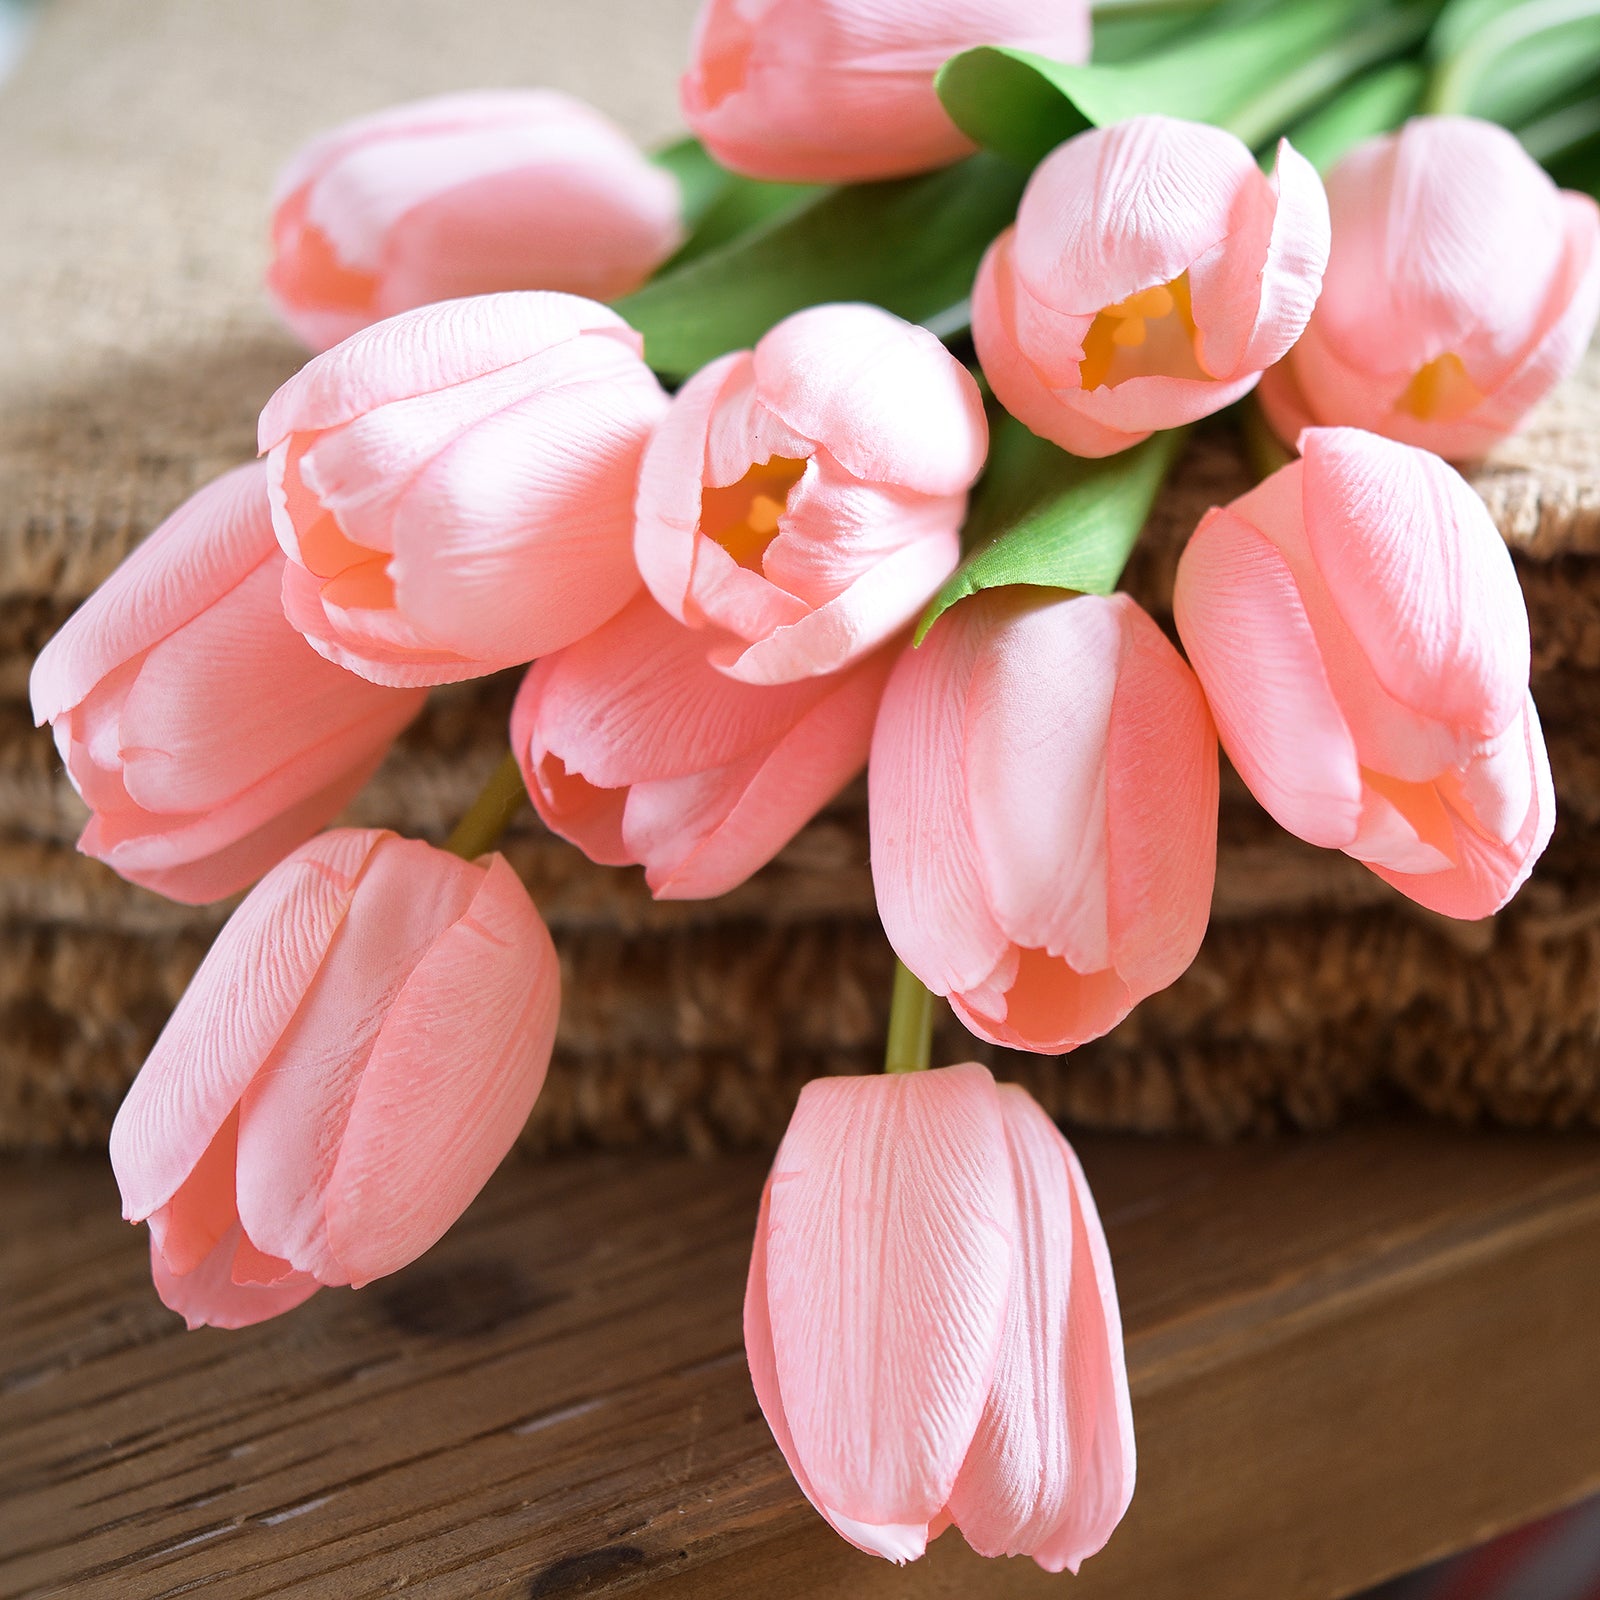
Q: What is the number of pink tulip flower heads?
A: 12